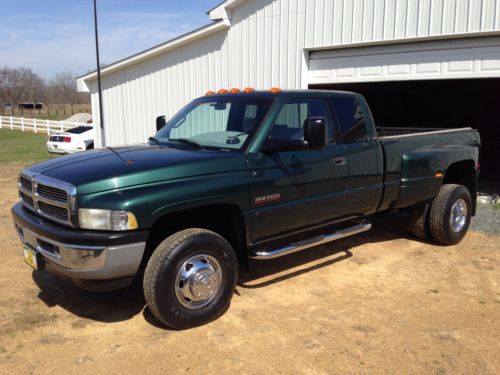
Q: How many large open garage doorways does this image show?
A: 1